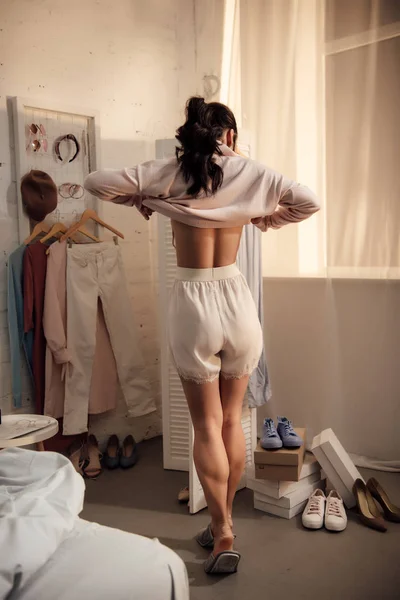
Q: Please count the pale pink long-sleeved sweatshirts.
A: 1